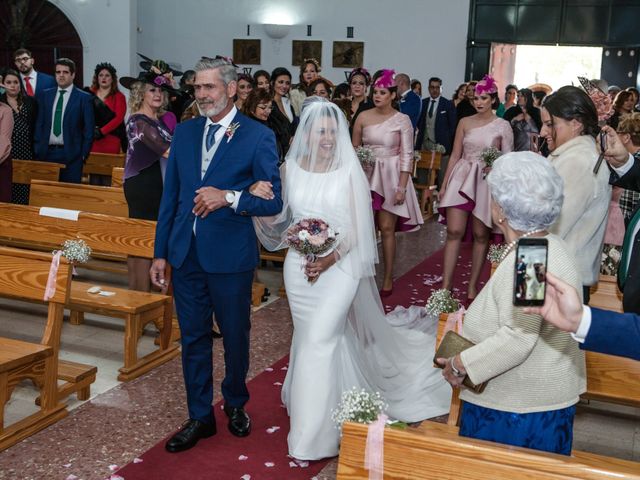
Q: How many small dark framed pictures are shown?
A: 3